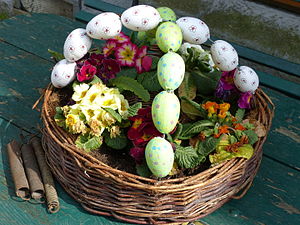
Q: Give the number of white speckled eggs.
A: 7